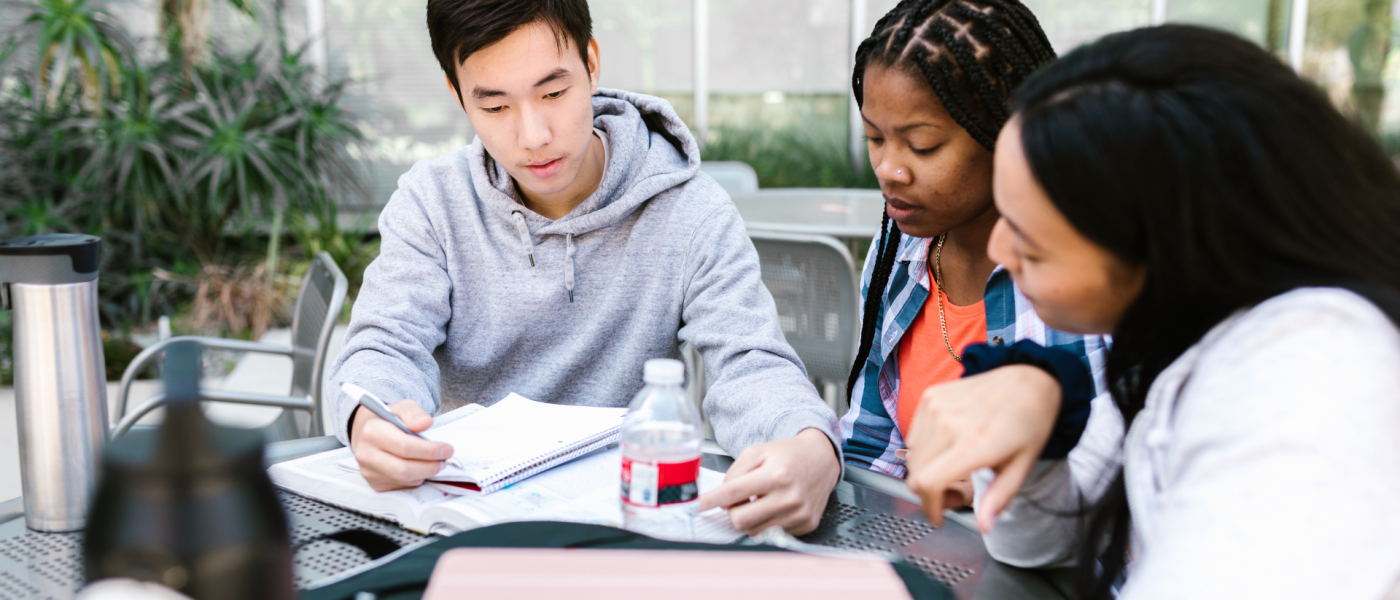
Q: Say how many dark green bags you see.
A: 1